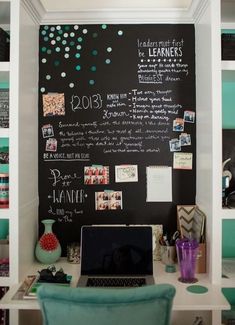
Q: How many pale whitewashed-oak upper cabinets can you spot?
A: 0